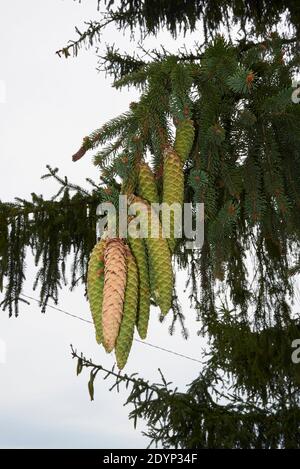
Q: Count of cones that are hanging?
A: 8